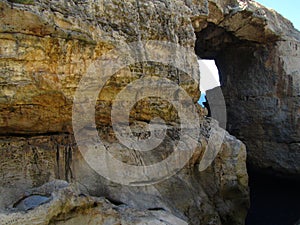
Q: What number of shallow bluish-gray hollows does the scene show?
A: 1